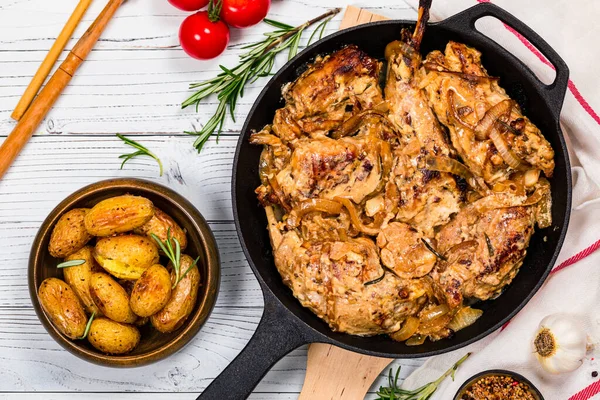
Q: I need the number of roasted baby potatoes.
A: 10